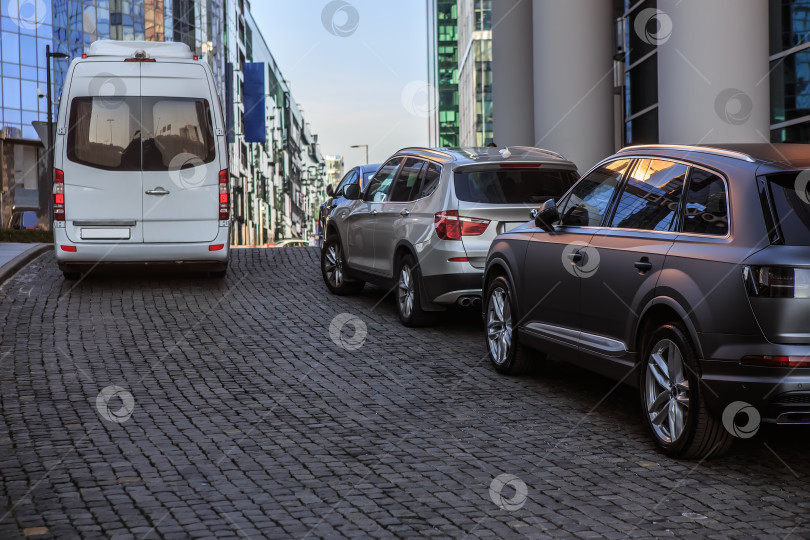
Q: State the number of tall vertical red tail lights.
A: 2